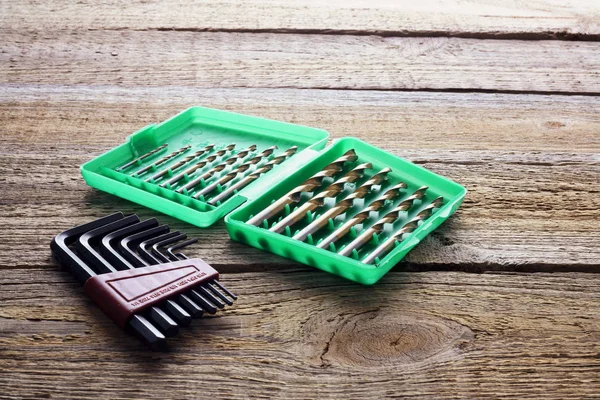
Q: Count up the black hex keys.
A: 8